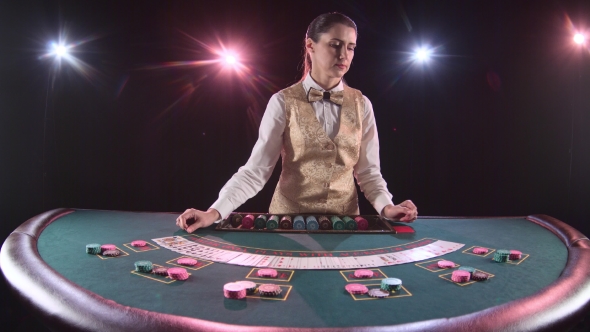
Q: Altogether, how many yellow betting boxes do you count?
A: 12